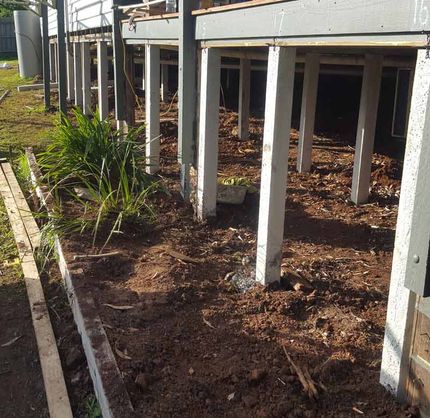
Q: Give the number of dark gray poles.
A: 4